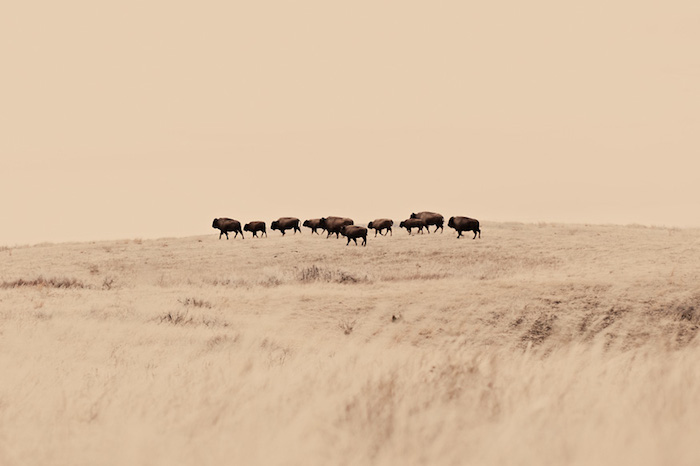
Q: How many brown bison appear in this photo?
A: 10